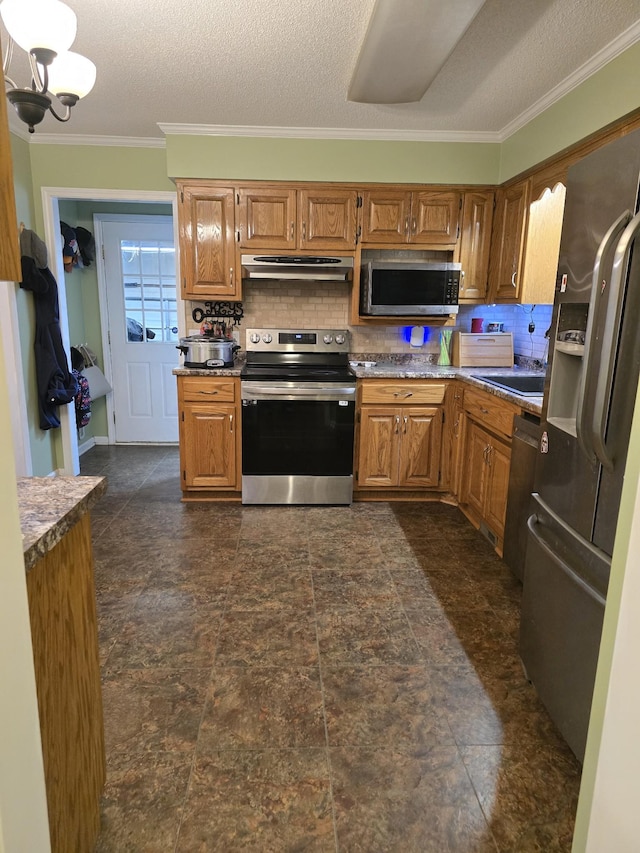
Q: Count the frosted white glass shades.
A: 2